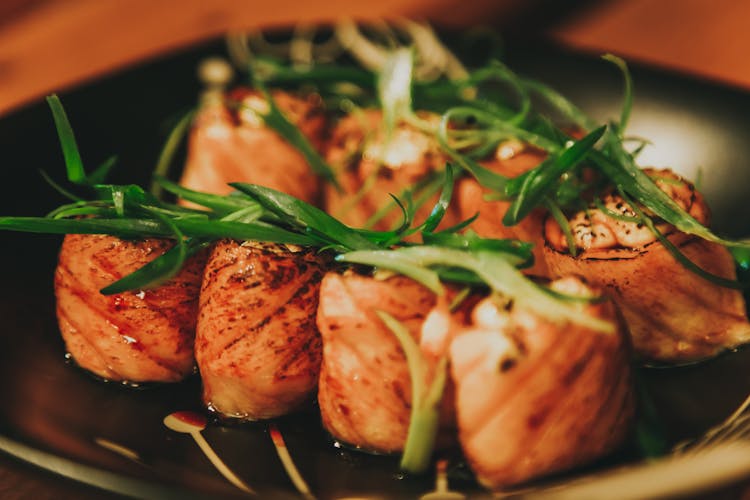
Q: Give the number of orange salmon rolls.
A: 8